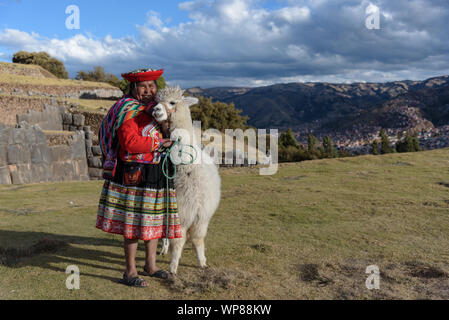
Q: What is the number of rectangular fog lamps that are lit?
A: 0